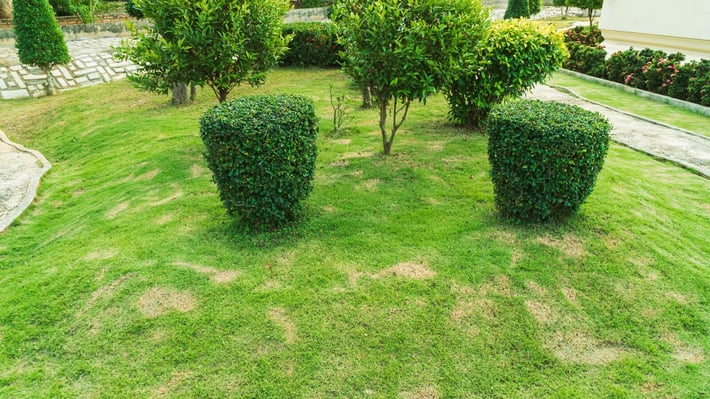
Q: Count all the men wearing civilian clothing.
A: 0